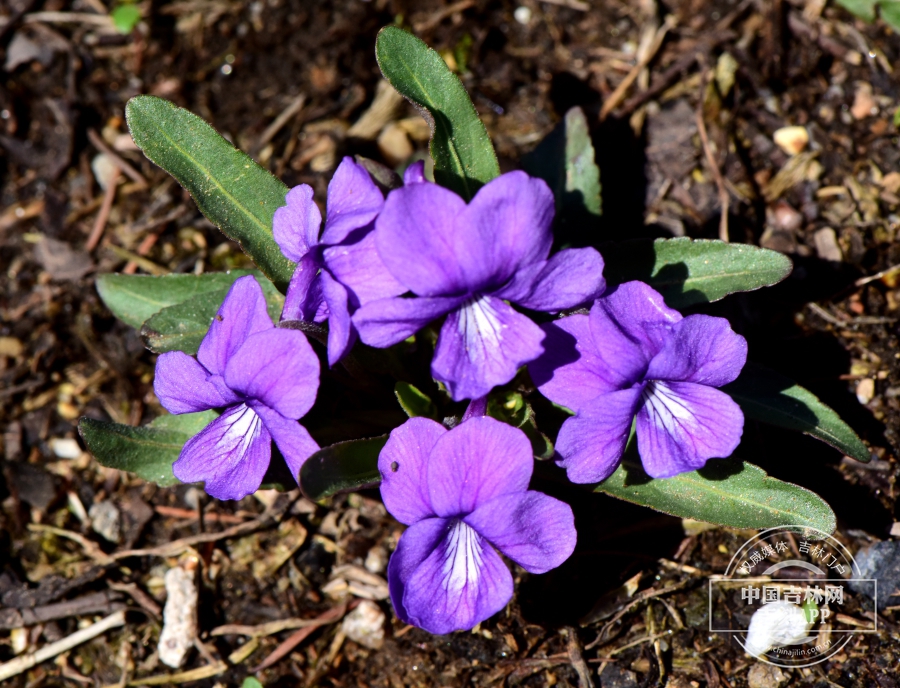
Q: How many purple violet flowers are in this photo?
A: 5